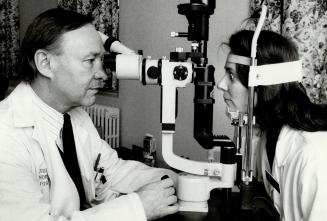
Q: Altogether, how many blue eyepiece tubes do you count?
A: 0